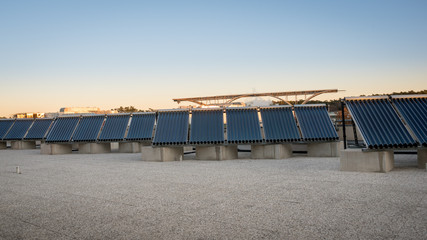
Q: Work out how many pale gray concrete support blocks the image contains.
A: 11